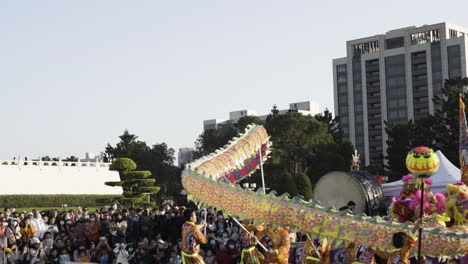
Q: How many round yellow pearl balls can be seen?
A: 1